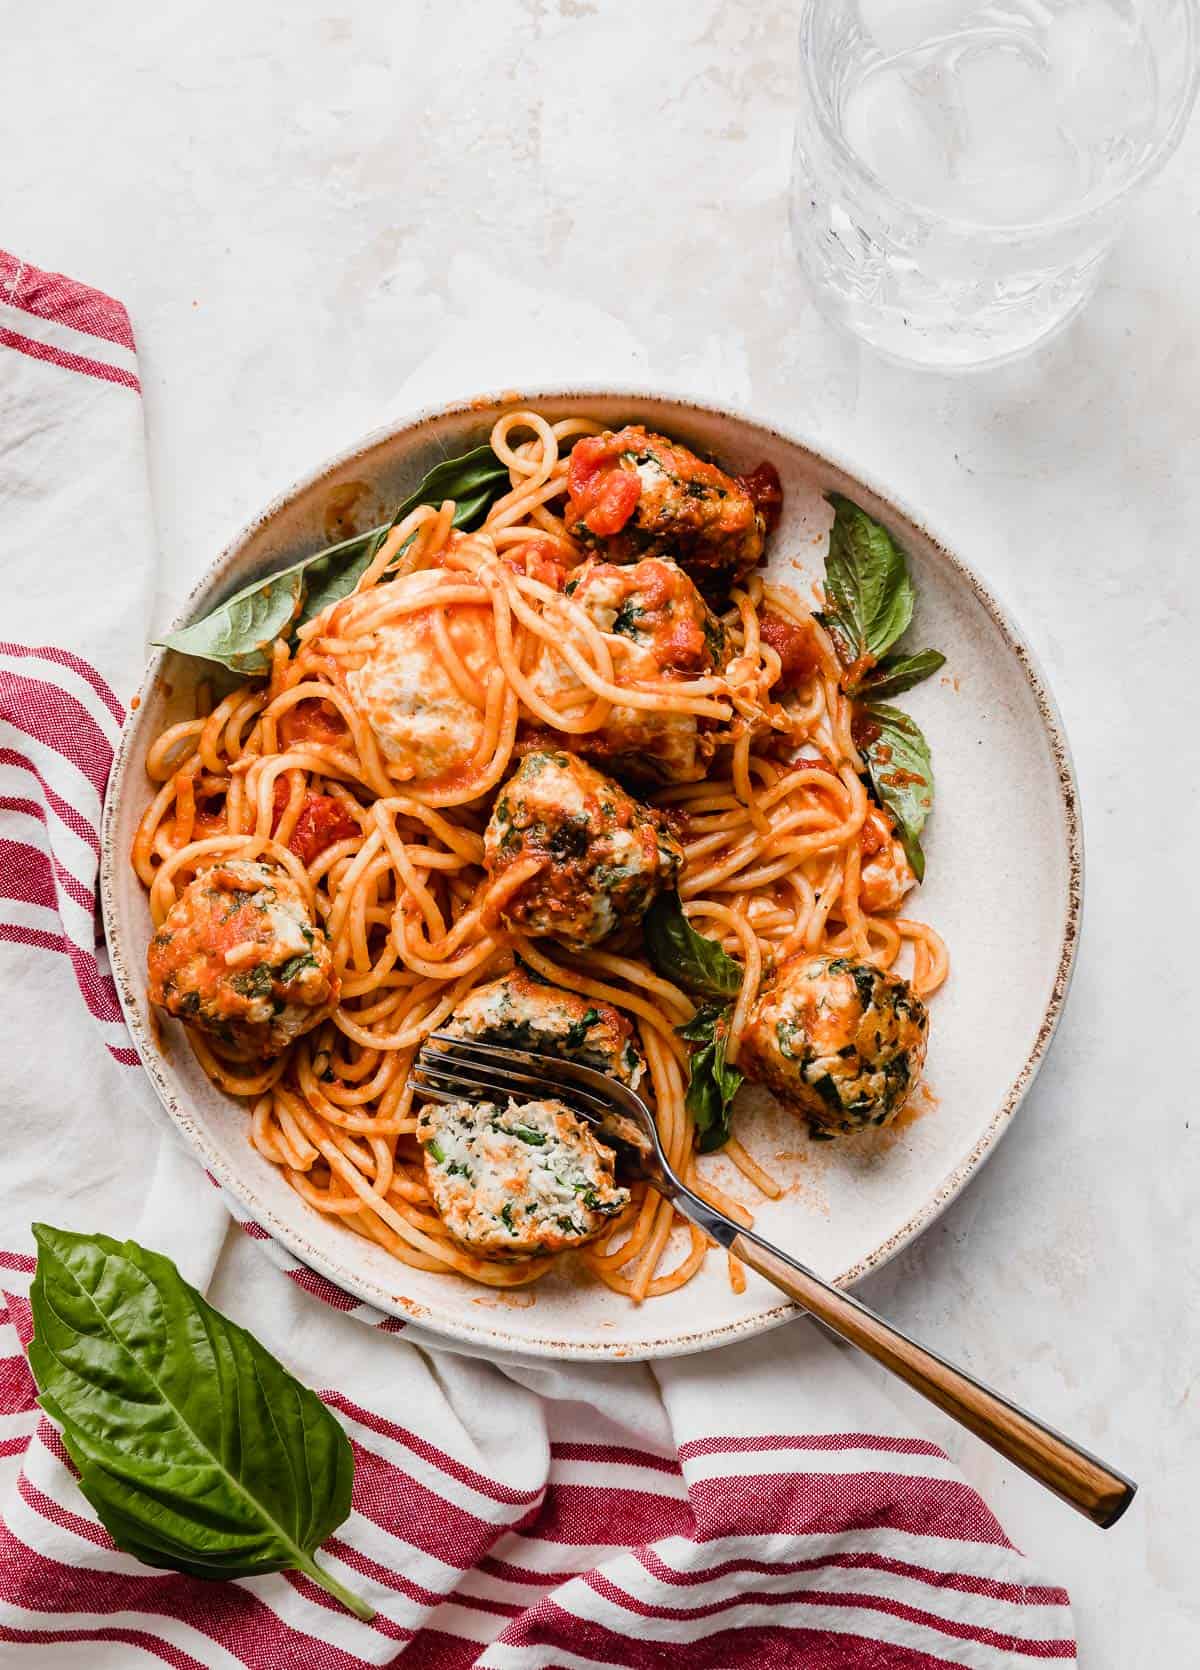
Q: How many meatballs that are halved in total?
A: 1